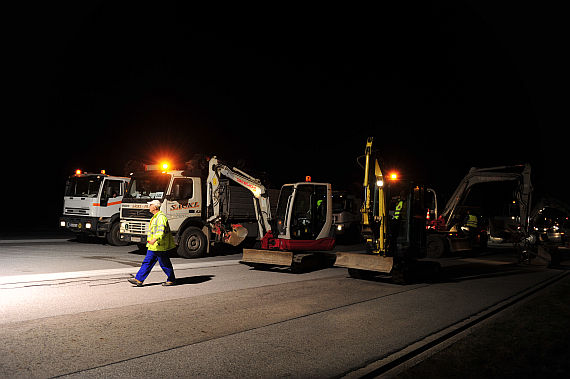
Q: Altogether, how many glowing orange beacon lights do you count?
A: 5